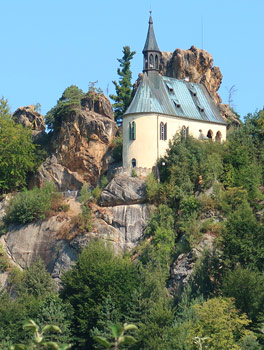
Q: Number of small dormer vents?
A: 4